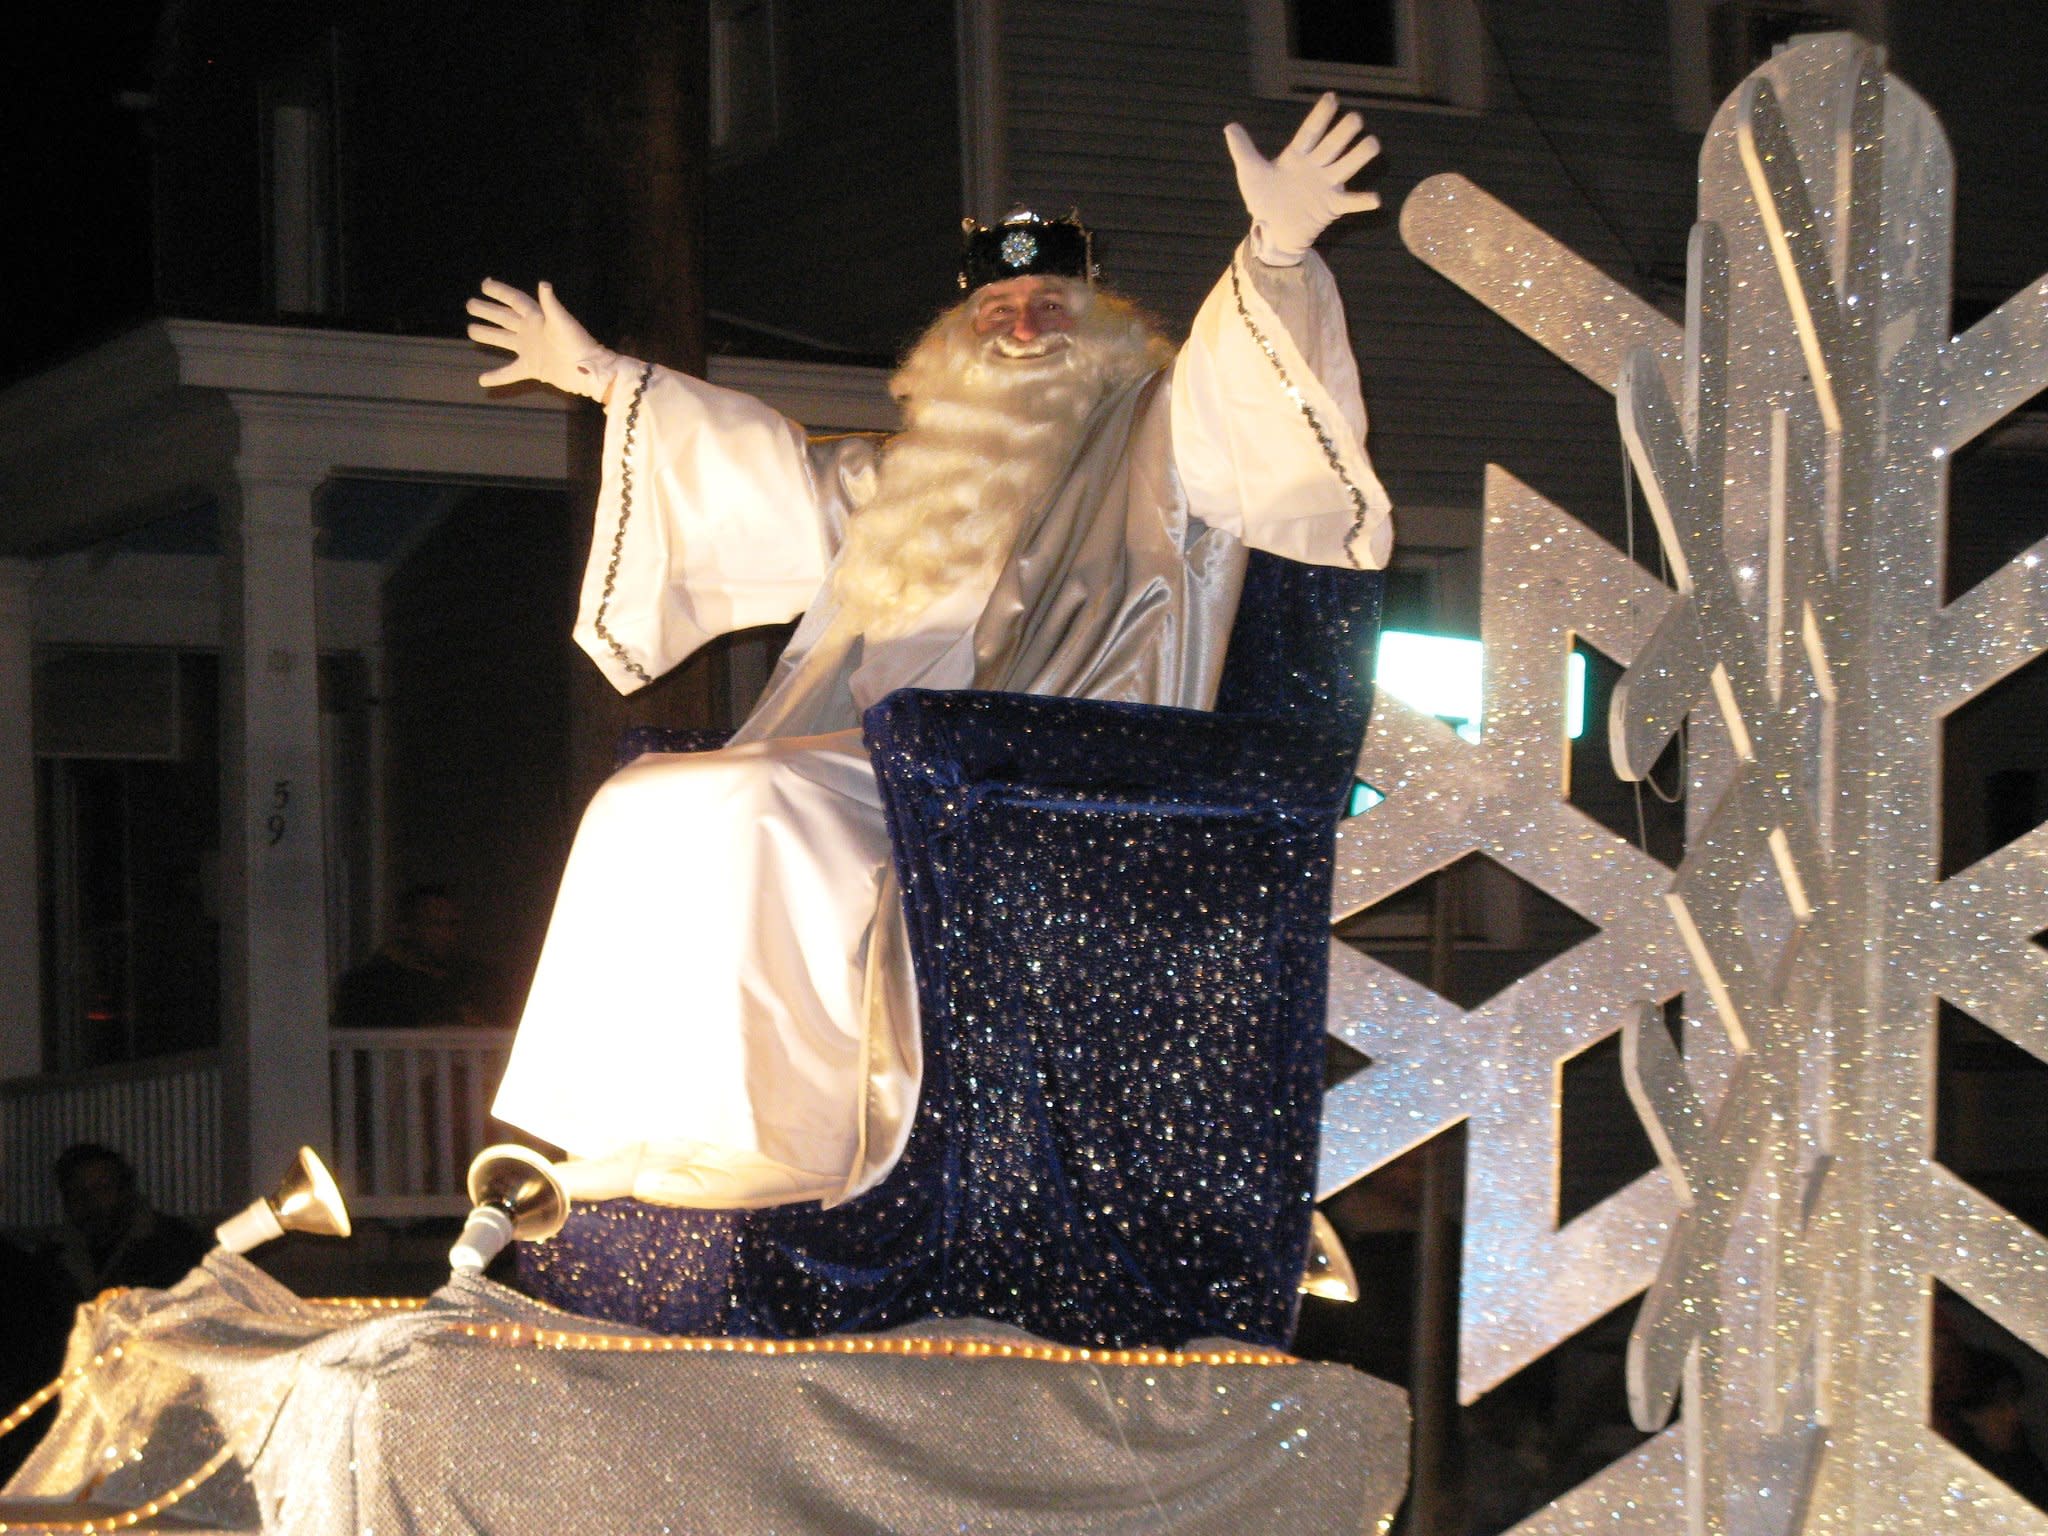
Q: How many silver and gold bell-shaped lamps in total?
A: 3